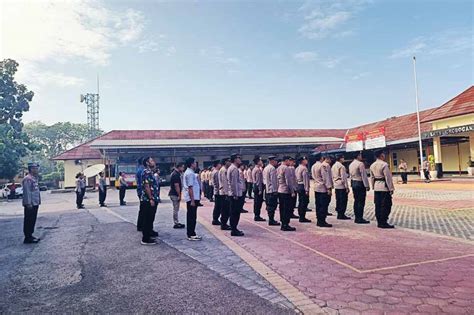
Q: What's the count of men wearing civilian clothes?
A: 4